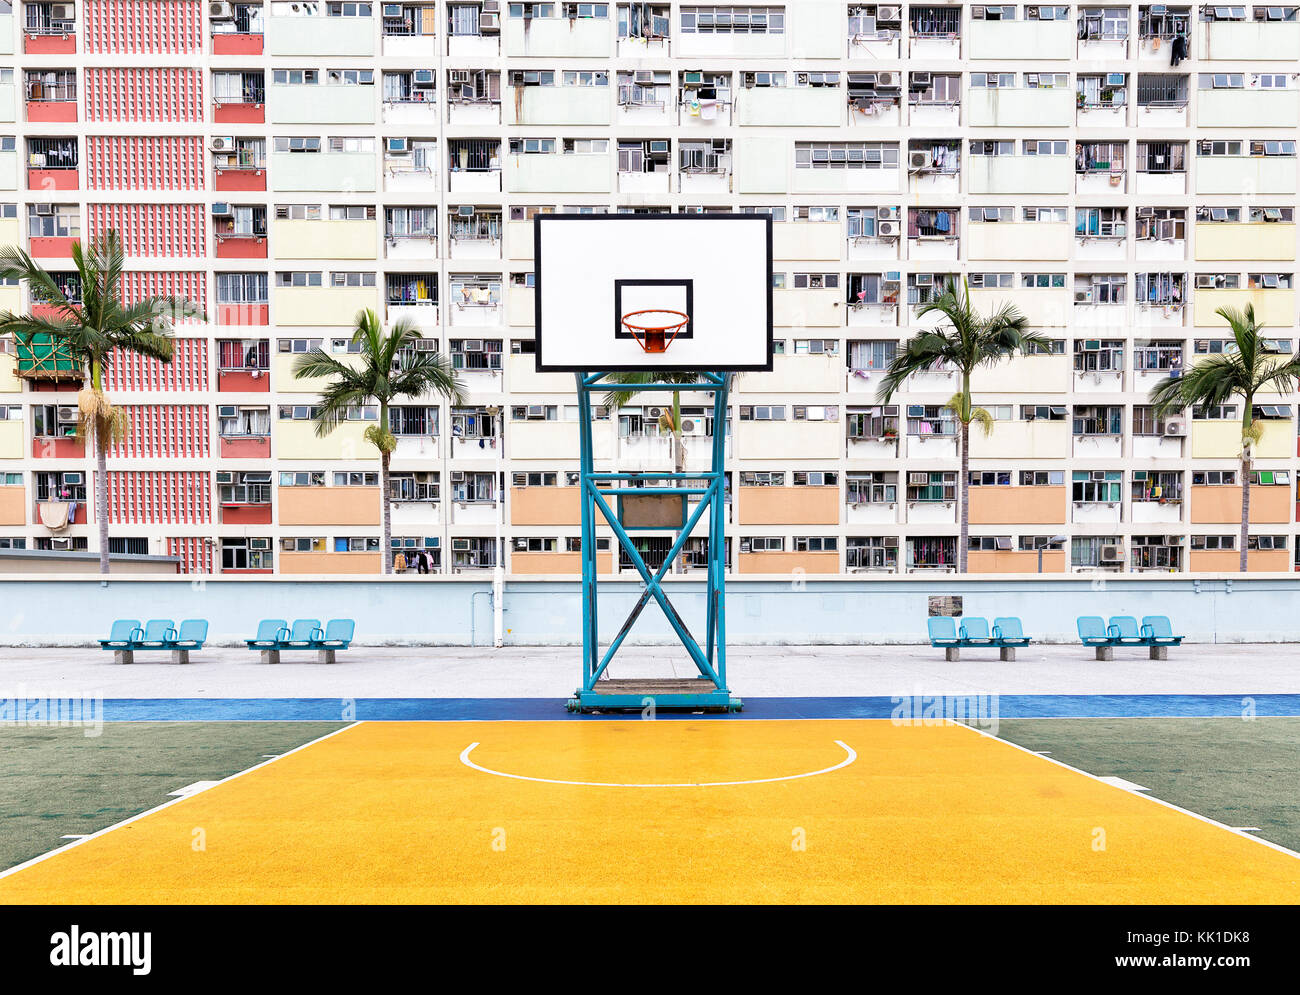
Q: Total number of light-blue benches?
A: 4